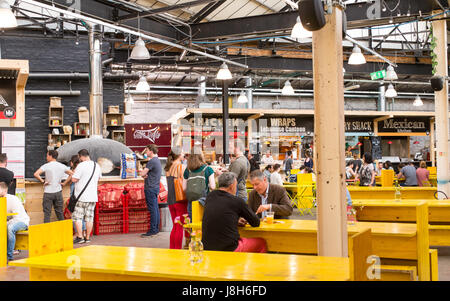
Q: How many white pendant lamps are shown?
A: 11